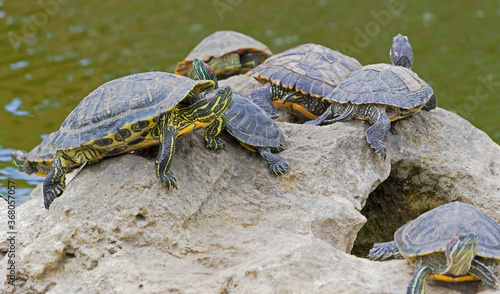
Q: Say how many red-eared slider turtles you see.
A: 7